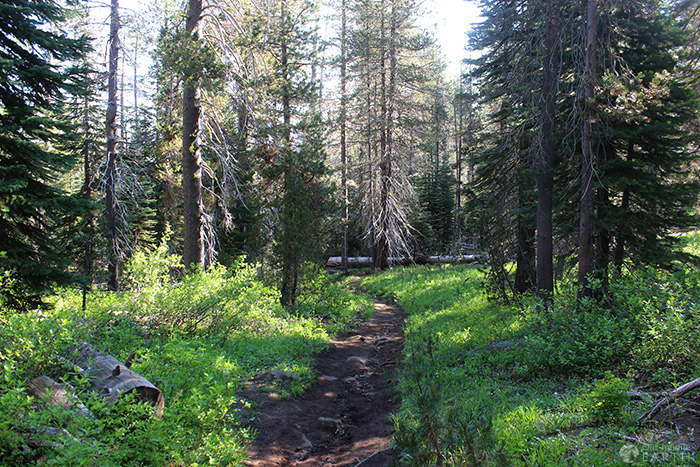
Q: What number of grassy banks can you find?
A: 2